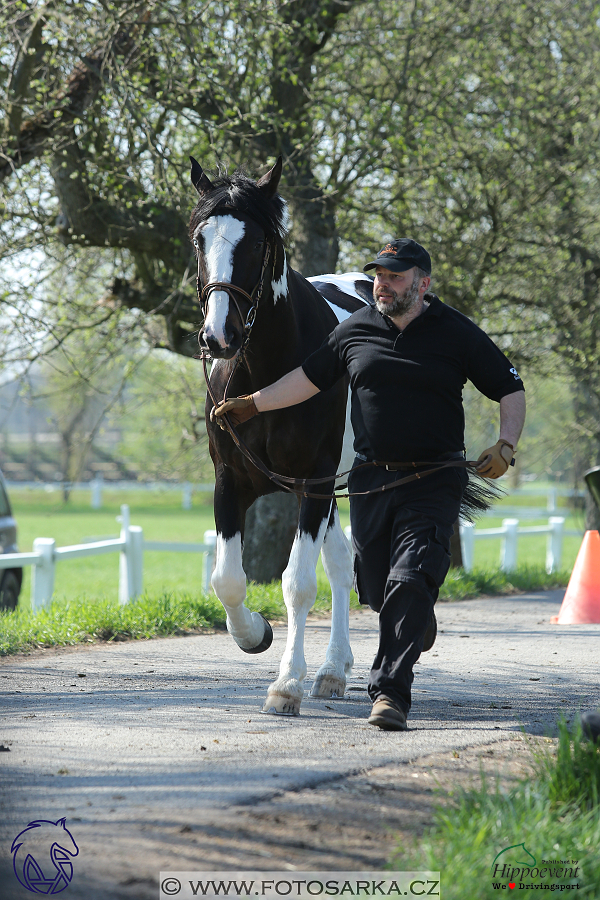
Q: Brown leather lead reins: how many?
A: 2